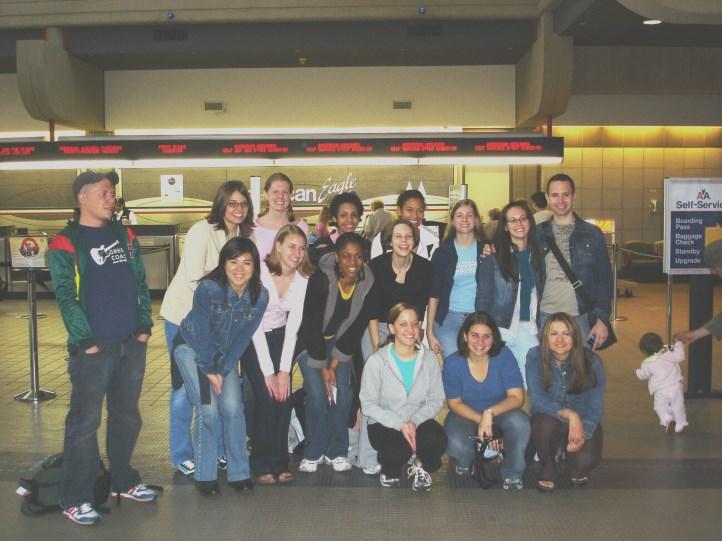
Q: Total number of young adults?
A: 15